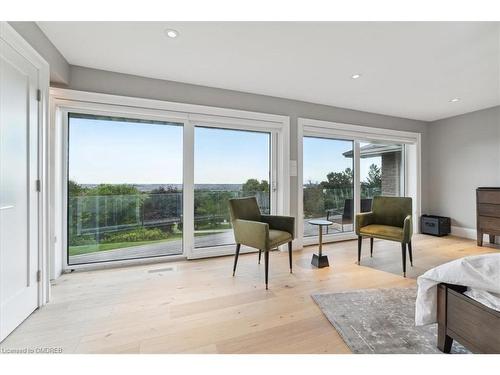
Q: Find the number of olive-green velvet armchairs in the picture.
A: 2